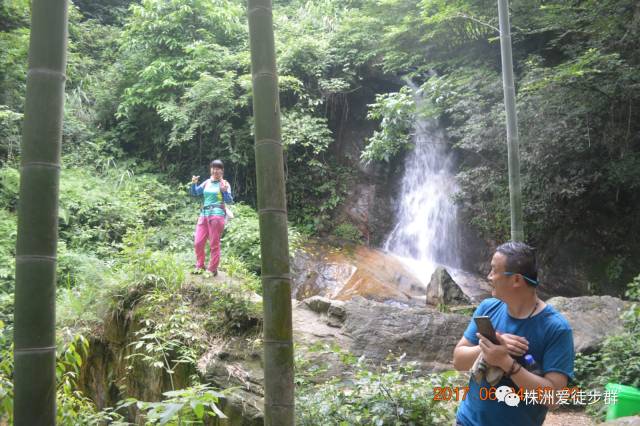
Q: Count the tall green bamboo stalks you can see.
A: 3